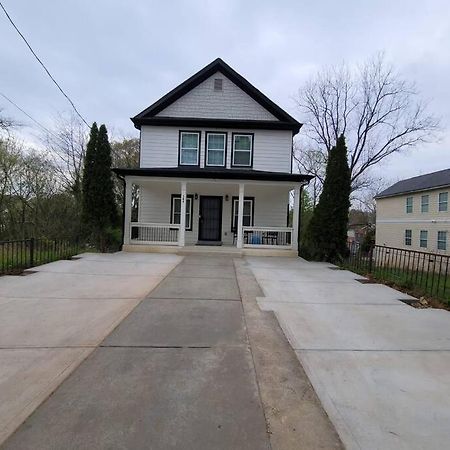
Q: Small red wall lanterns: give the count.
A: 0